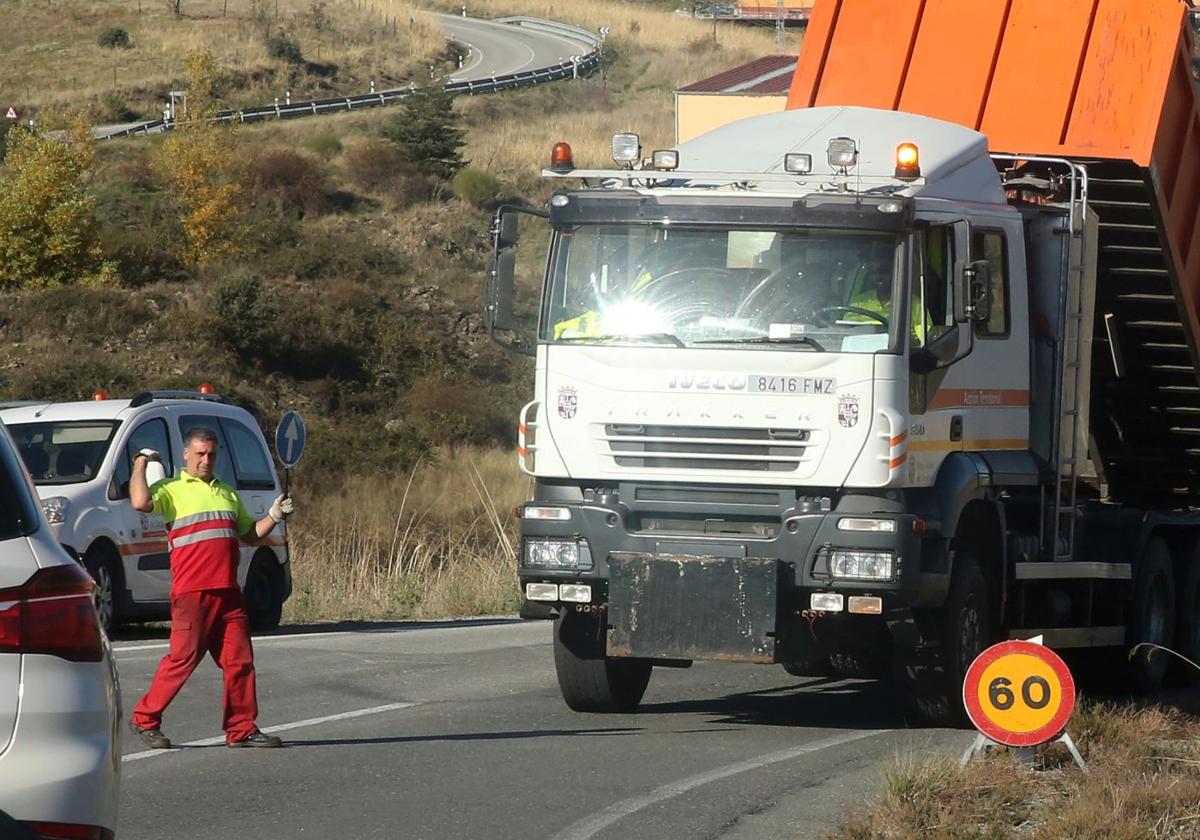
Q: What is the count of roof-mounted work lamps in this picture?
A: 4